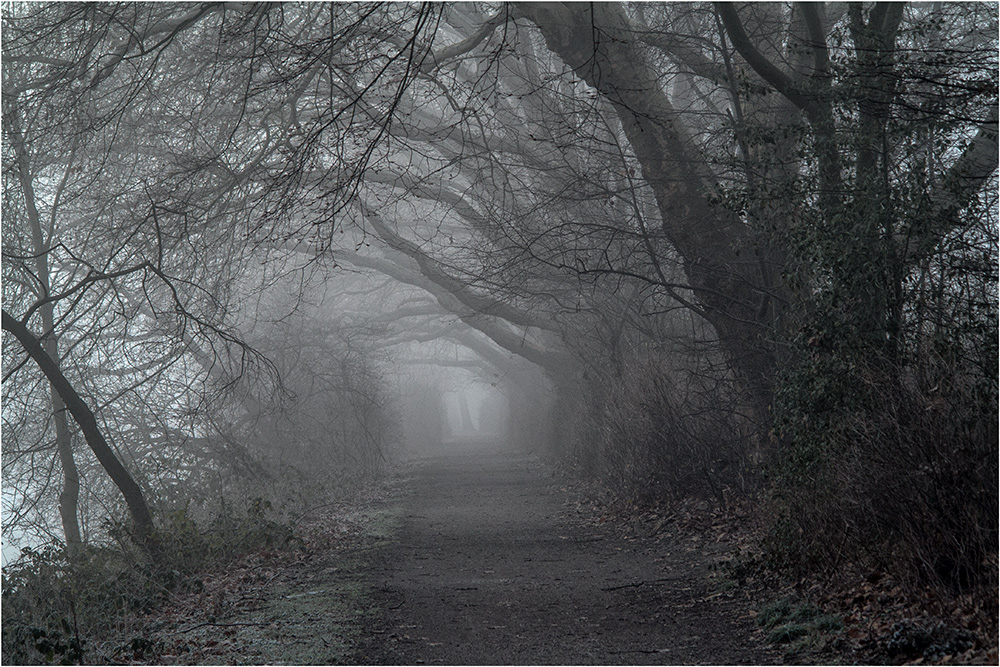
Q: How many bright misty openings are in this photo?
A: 1